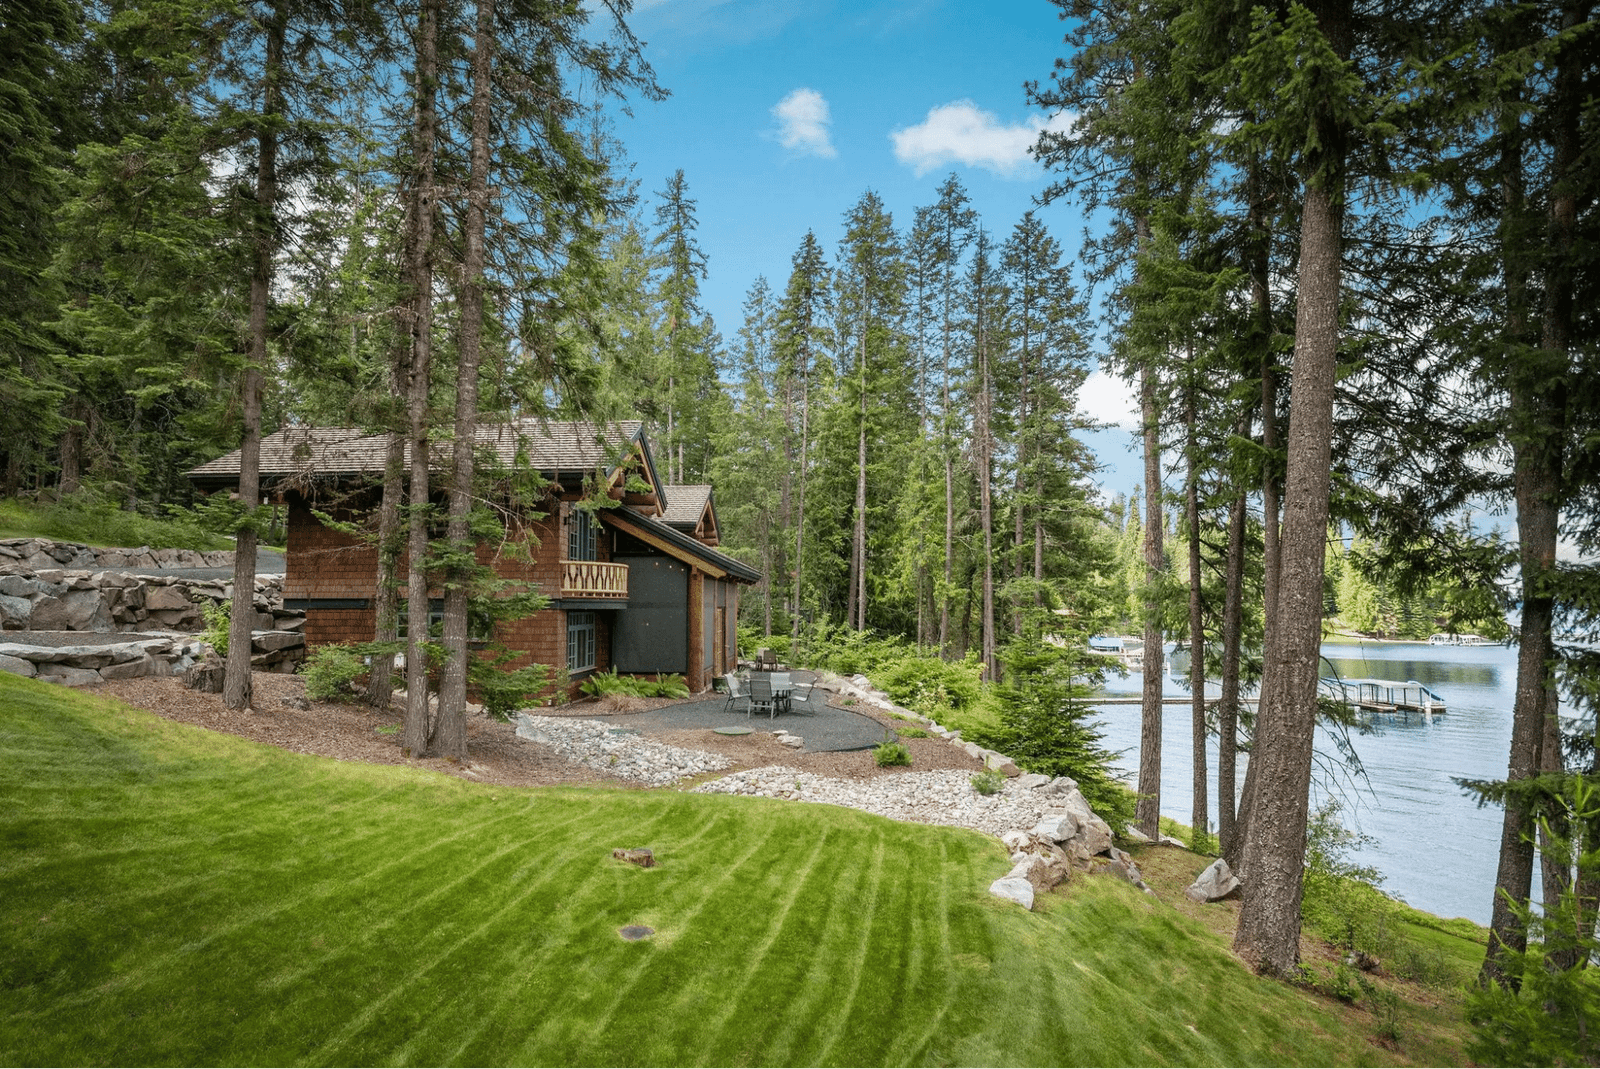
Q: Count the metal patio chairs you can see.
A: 4